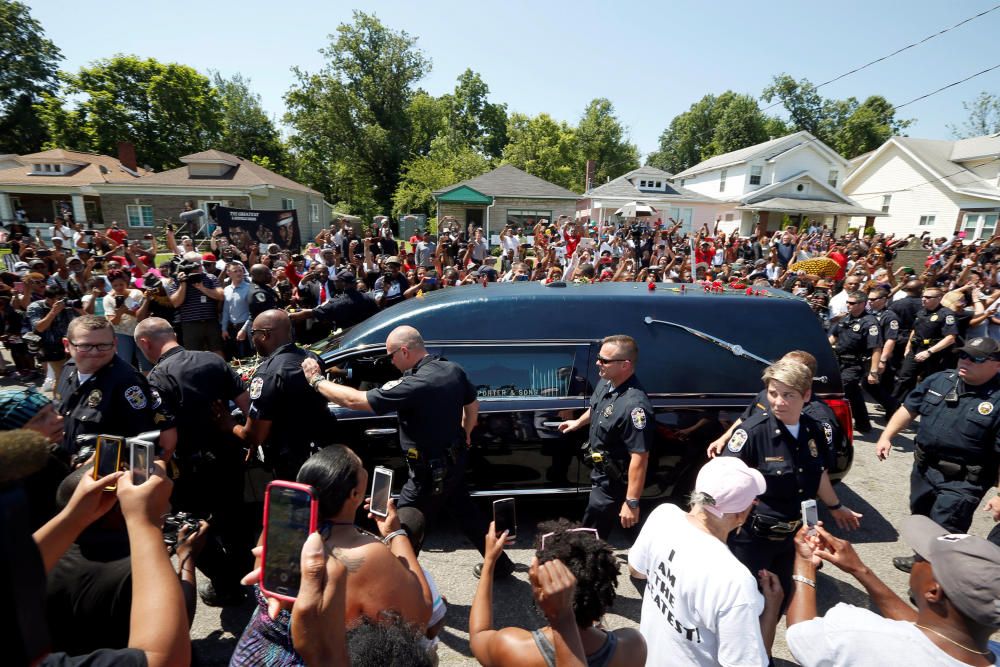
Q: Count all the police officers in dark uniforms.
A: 14